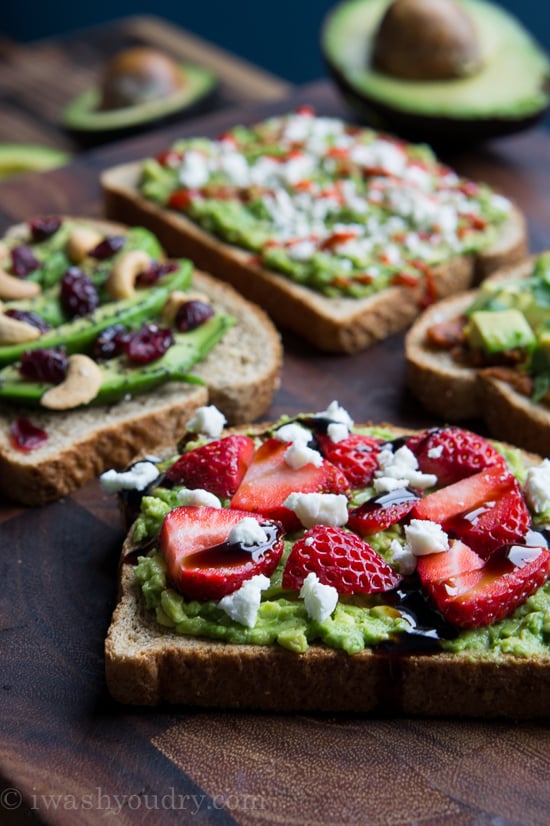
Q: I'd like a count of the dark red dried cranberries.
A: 11